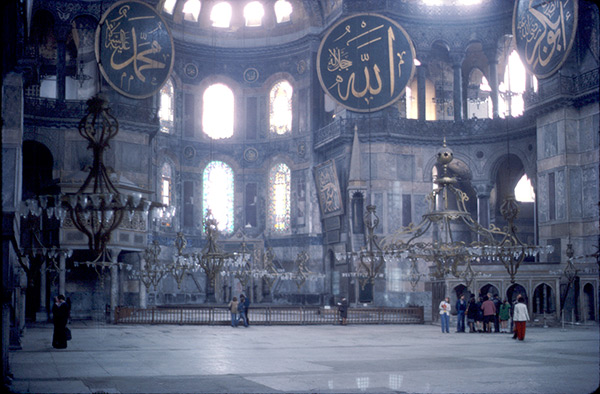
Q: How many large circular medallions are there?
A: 3